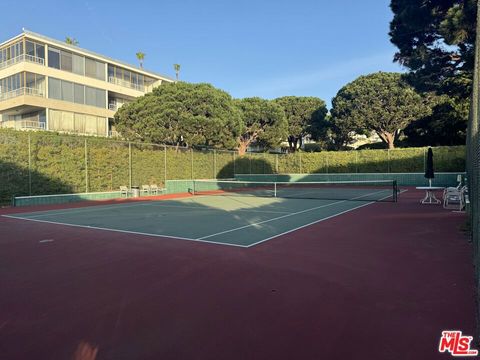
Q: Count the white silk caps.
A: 0